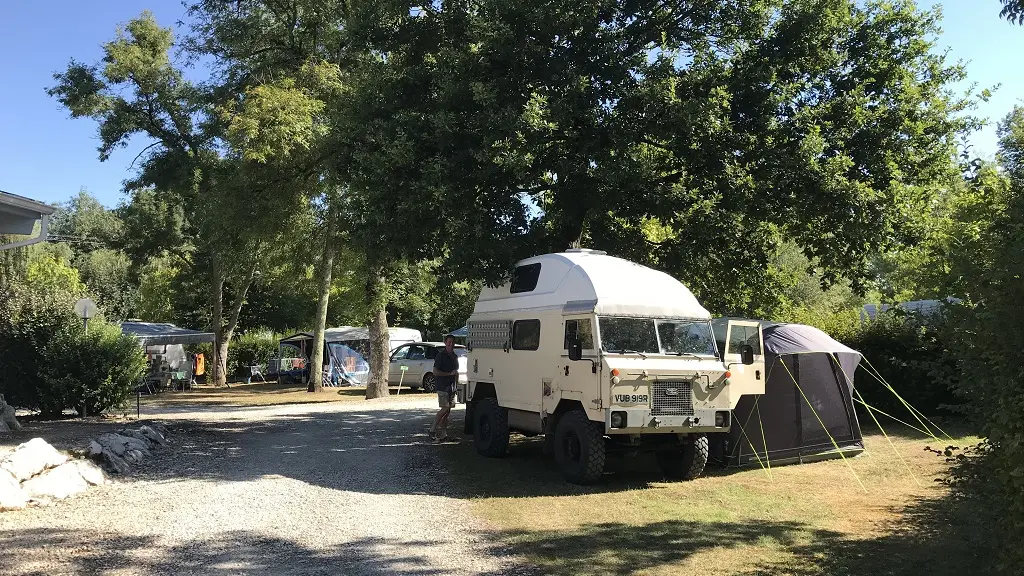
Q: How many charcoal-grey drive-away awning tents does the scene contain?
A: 1